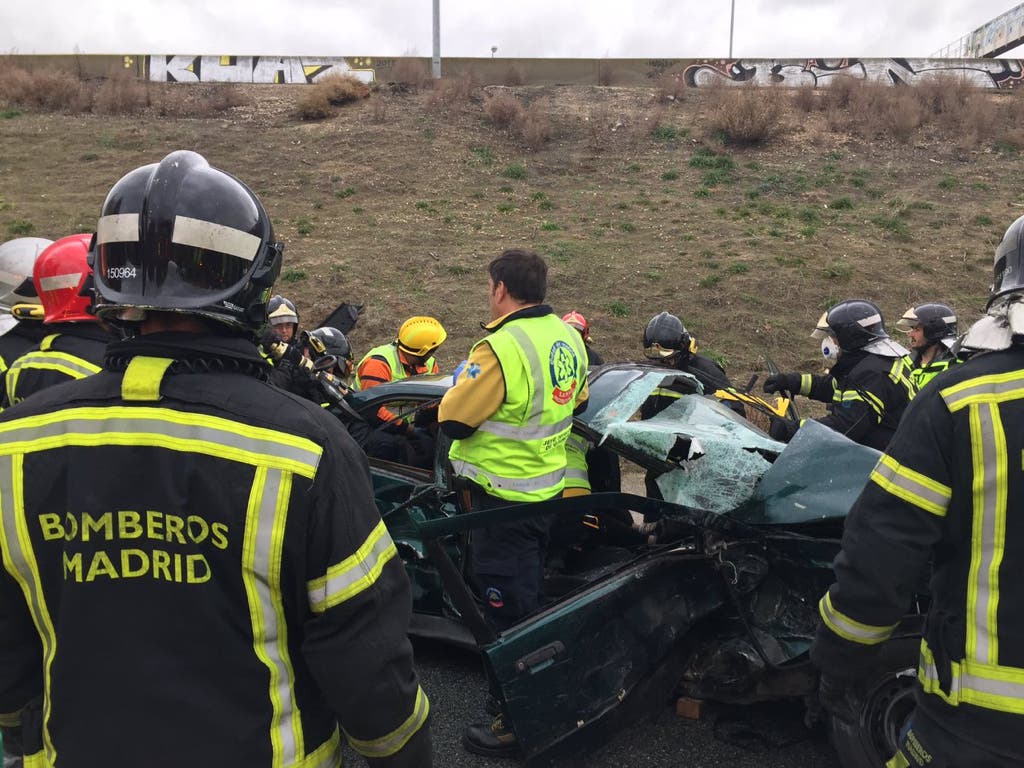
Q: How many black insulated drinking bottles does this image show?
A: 0